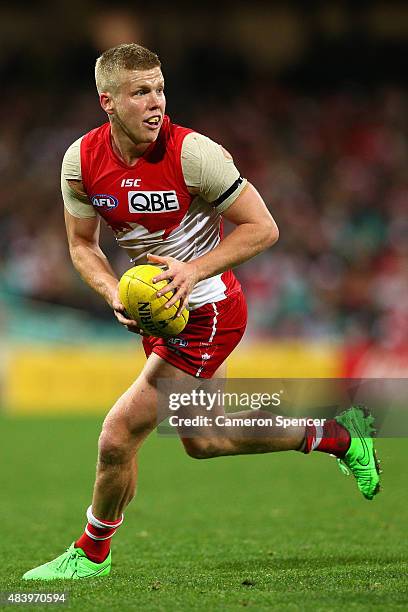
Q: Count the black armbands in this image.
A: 1